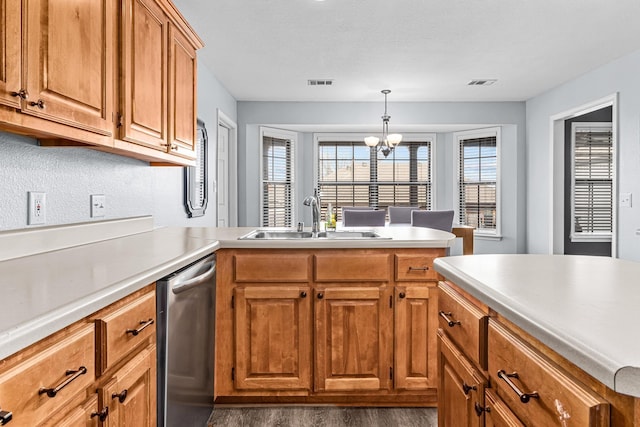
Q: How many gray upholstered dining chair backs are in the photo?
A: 4